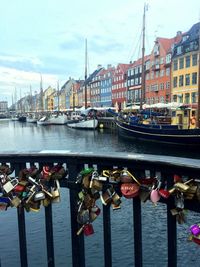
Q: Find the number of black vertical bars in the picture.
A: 6